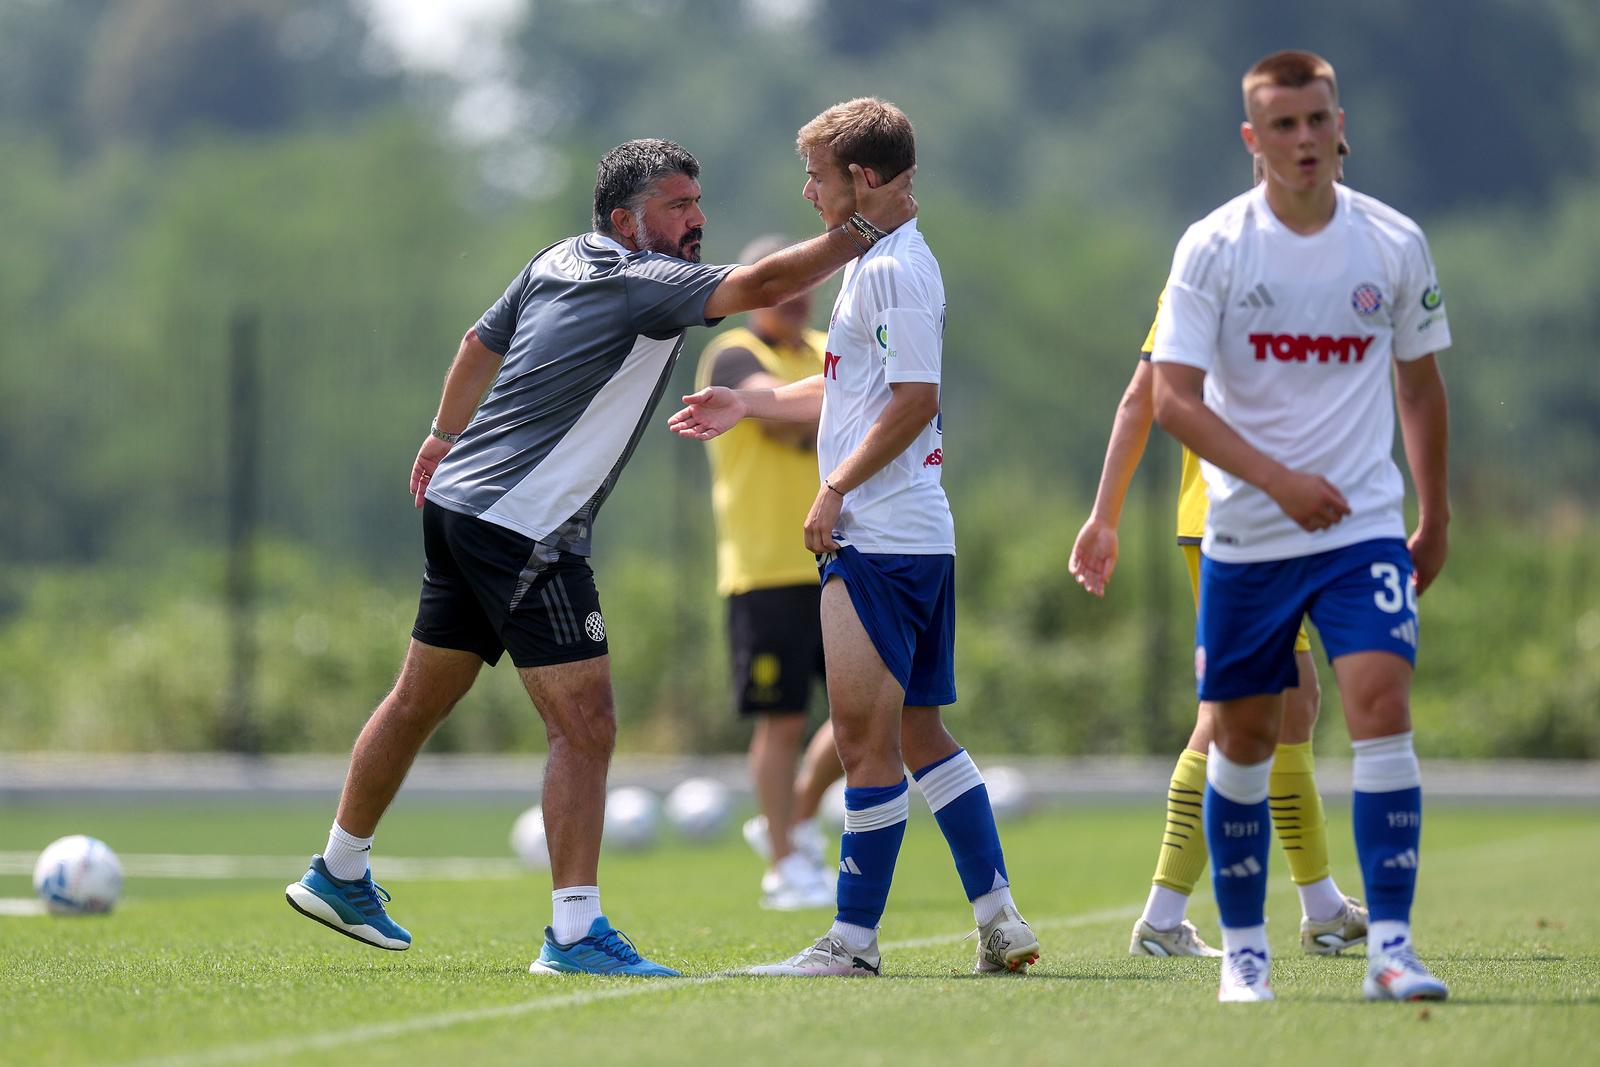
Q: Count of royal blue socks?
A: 4